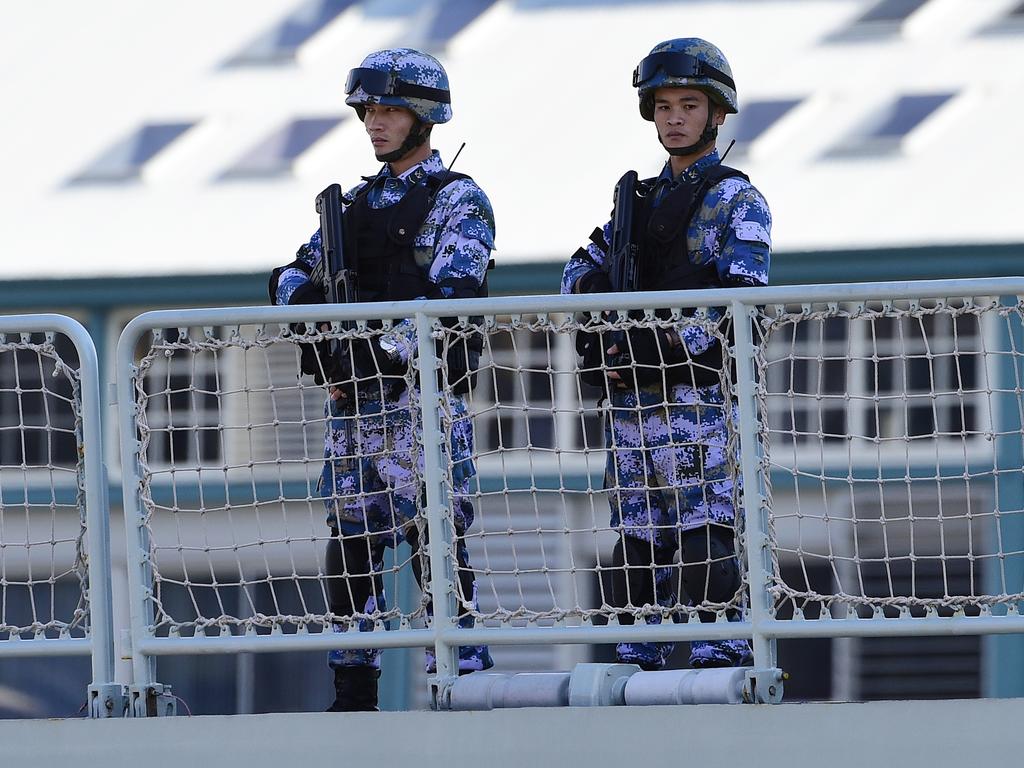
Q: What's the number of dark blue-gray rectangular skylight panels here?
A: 8